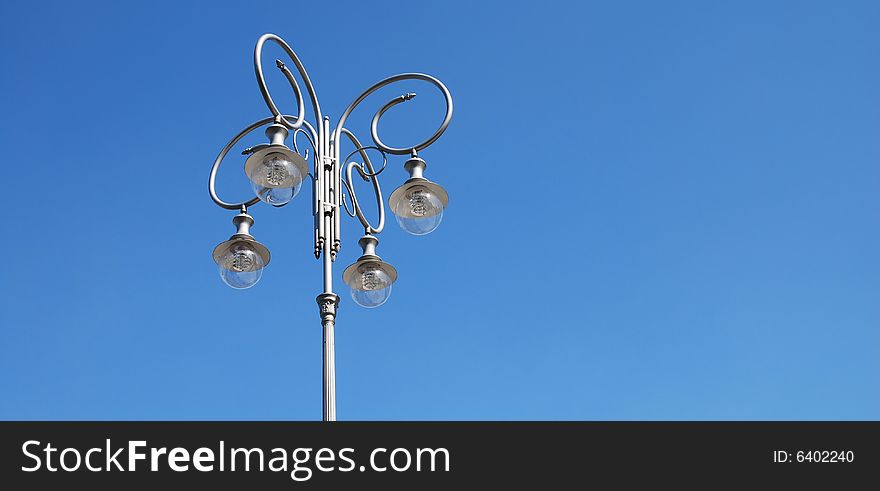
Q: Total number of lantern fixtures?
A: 4